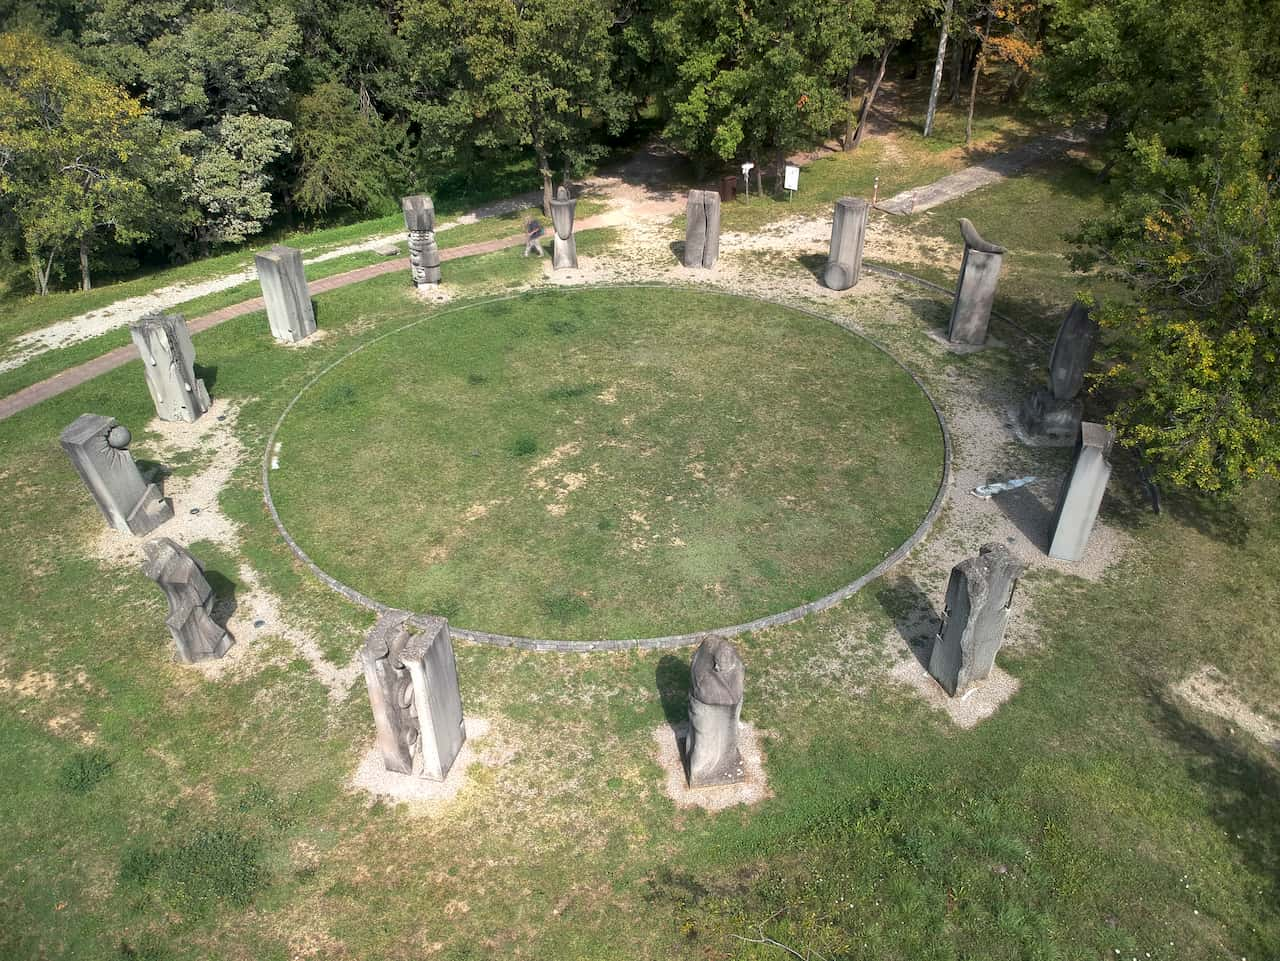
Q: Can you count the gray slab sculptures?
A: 14